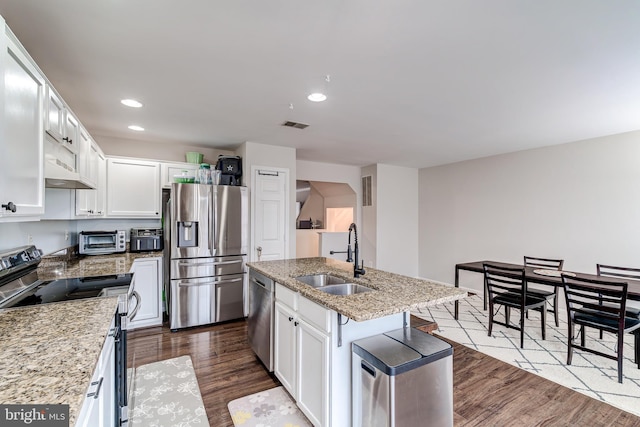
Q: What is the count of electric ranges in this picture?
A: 1